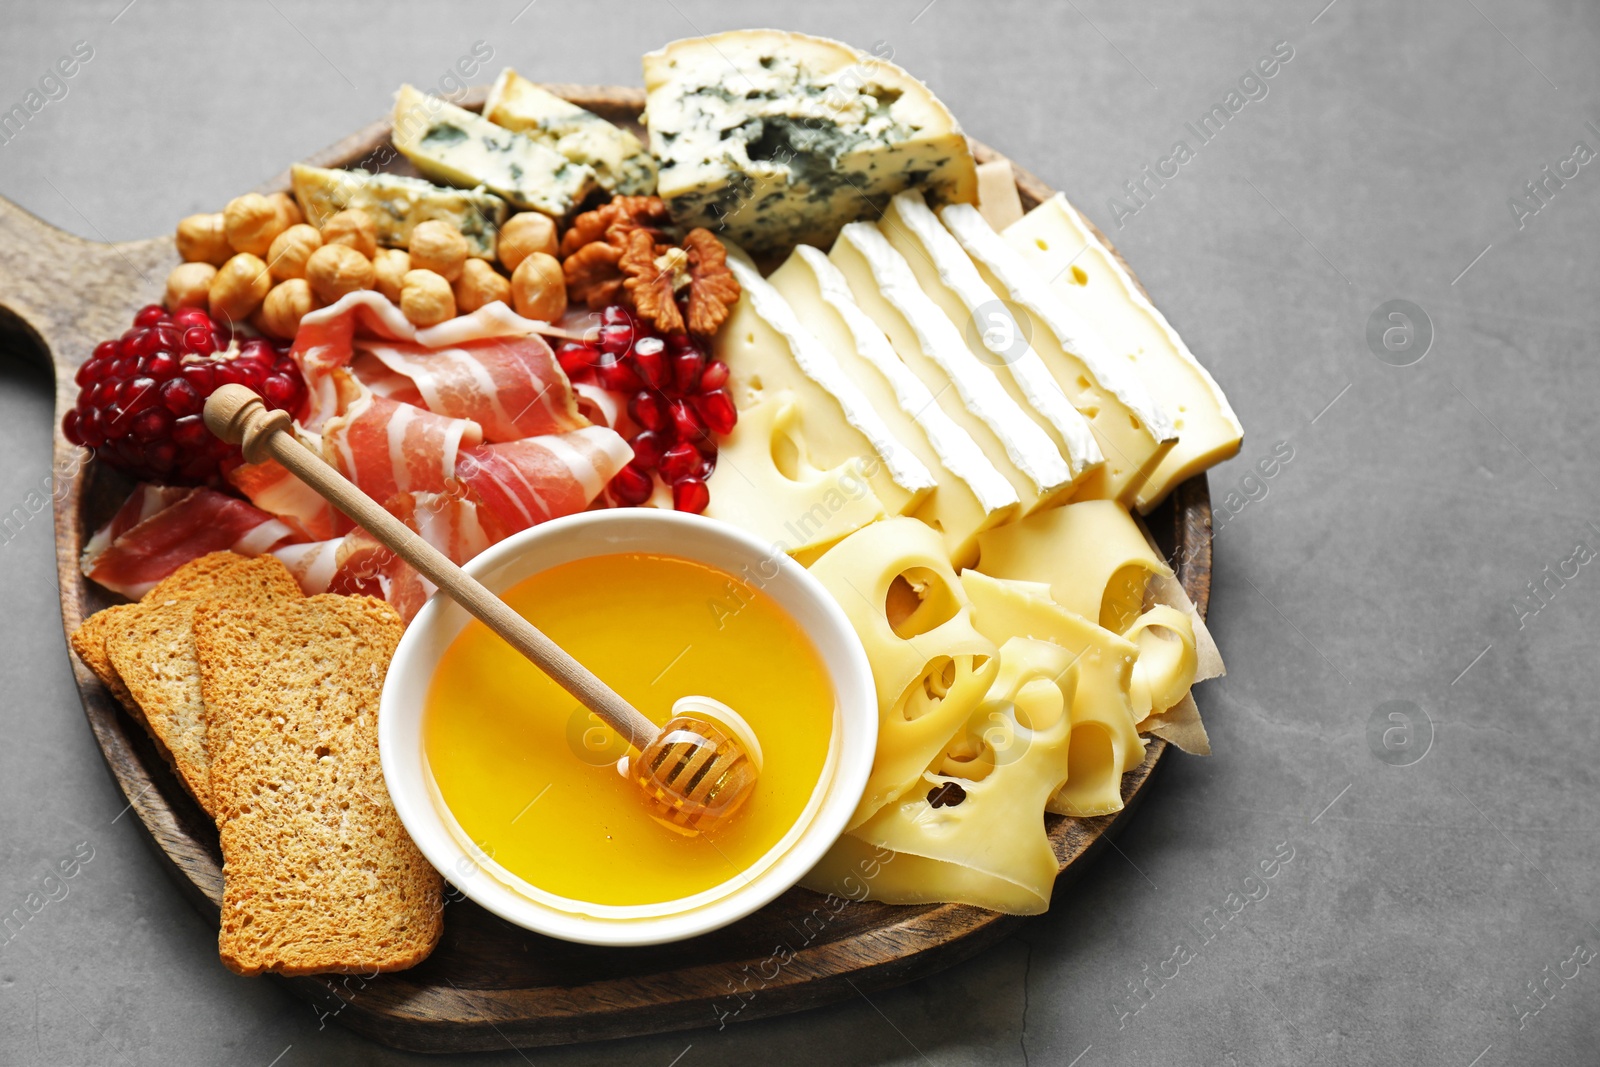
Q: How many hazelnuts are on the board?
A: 15